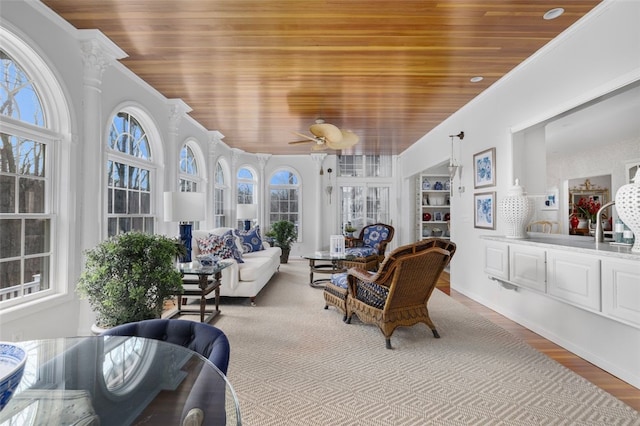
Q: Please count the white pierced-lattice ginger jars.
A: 2